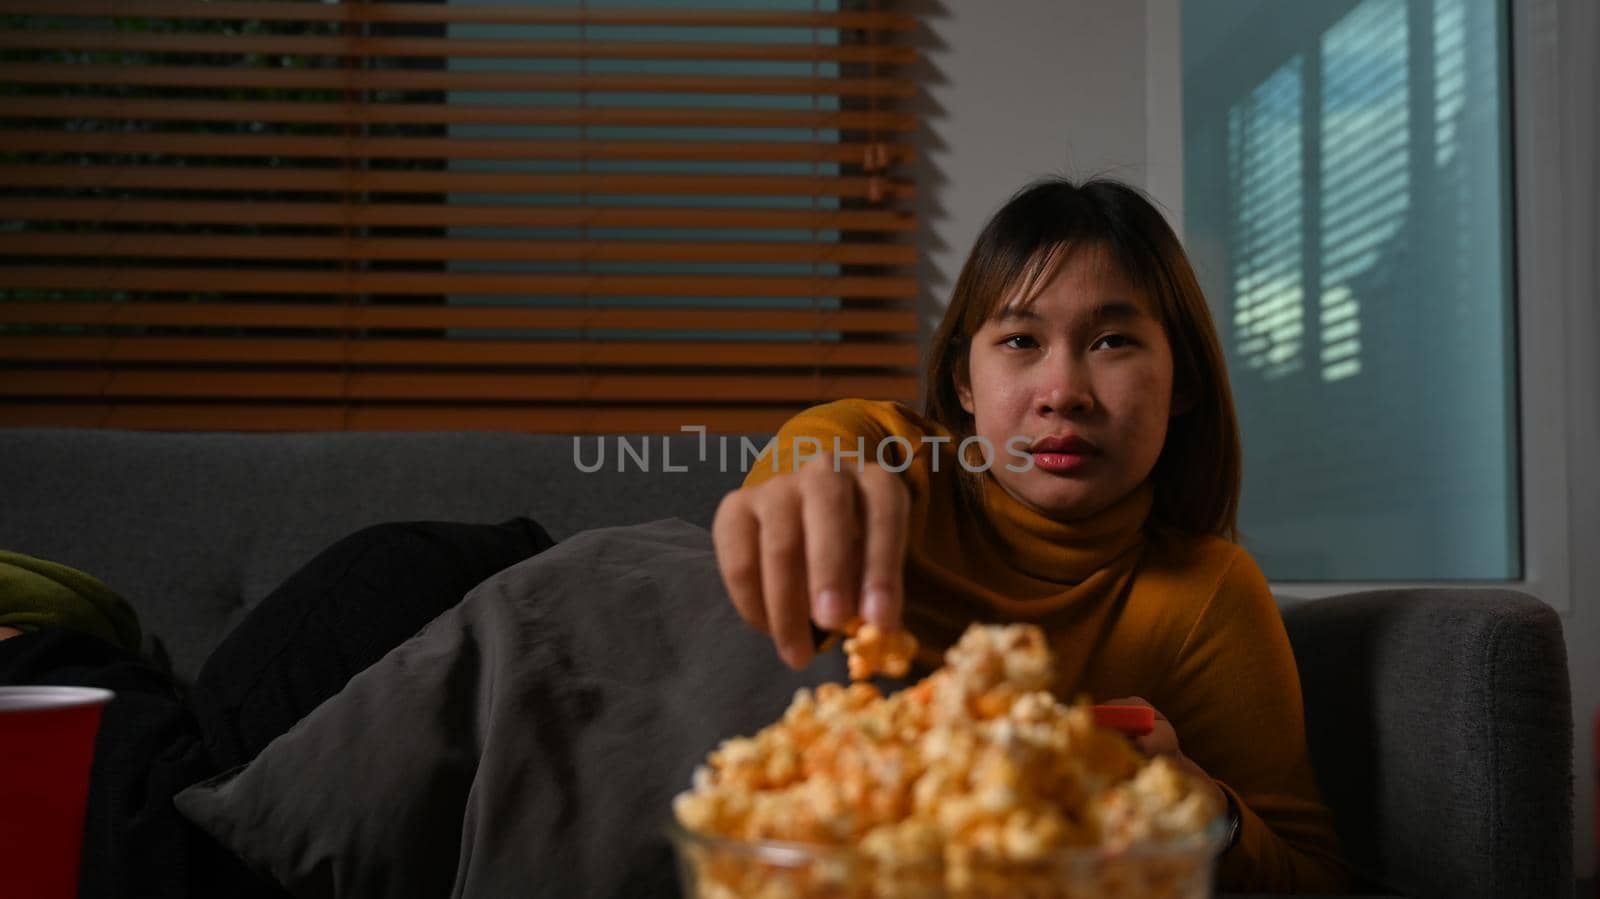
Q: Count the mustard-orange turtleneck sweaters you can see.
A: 1